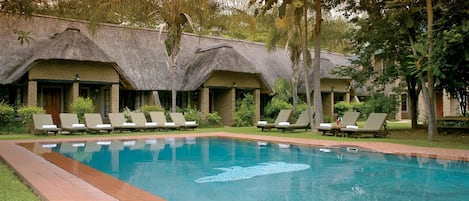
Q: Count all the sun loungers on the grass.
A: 11